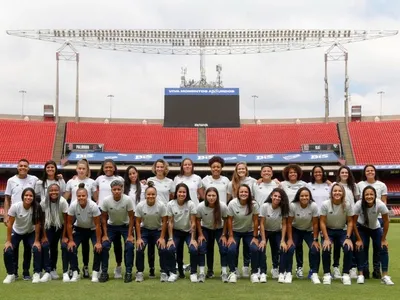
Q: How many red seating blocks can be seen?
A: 4